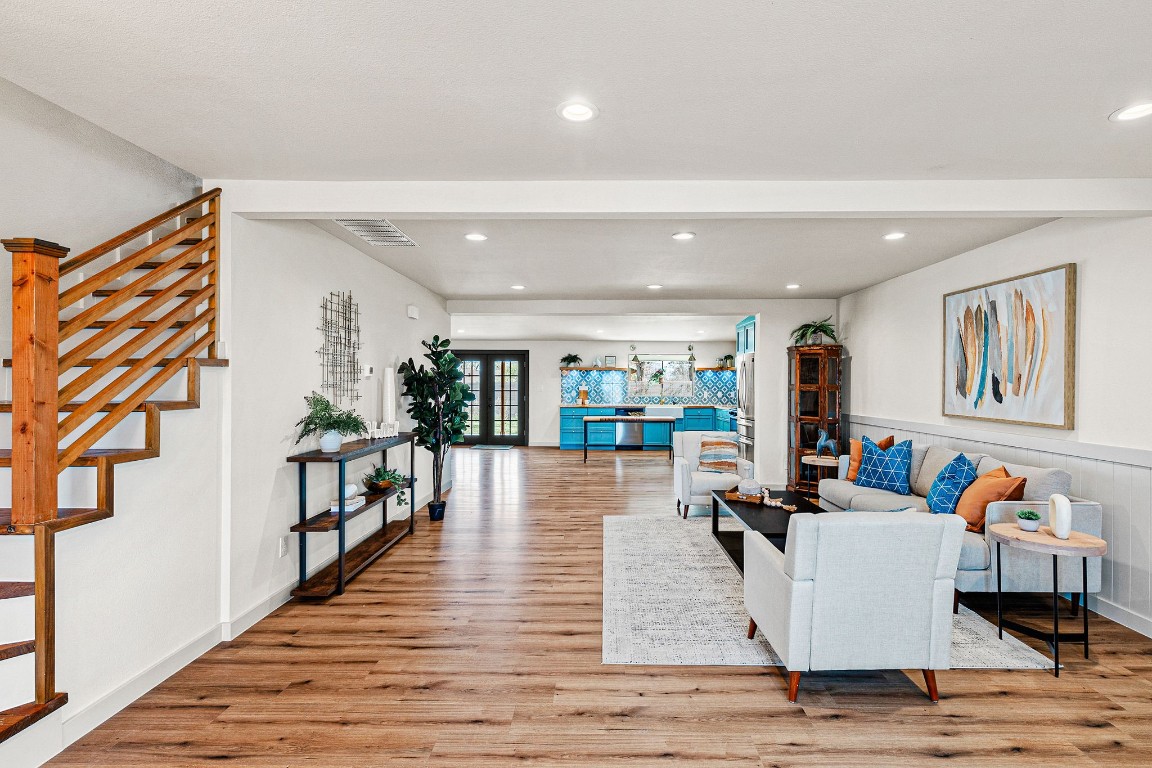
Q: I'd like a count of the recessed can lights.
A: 11